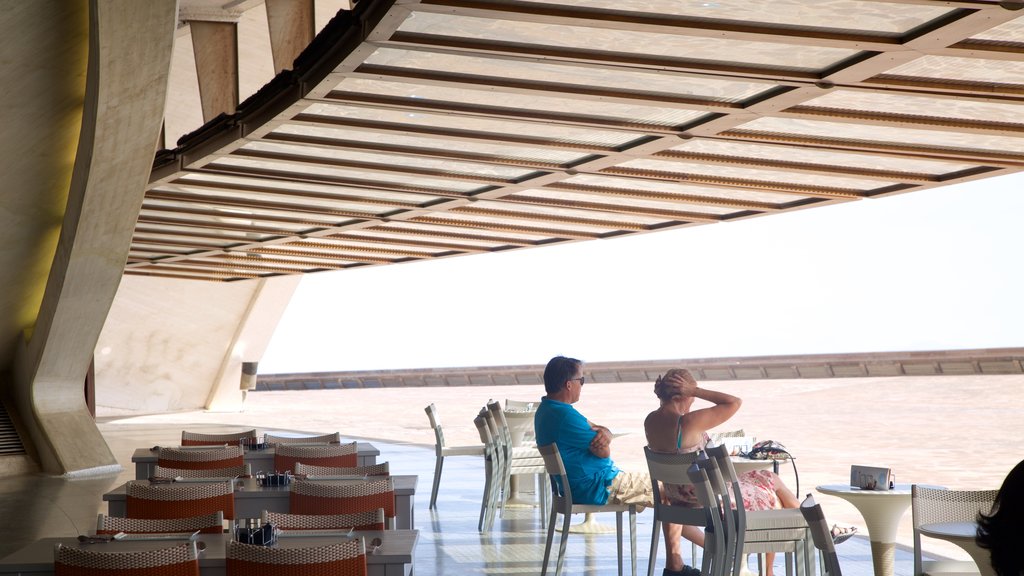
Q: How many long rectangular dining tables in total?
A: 3